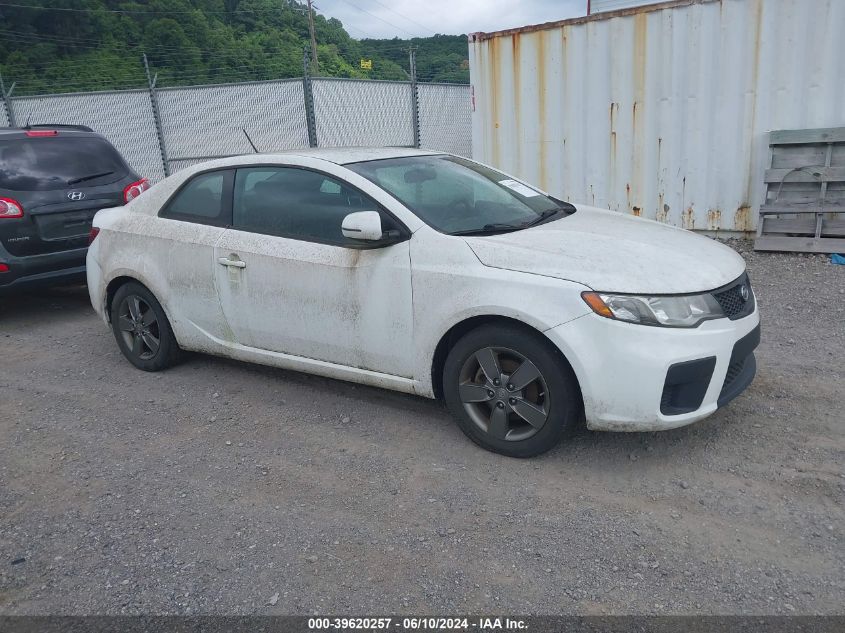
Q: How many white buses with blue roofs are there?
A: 0